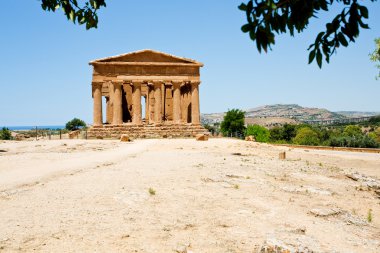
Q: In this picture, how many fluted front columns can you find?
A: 6